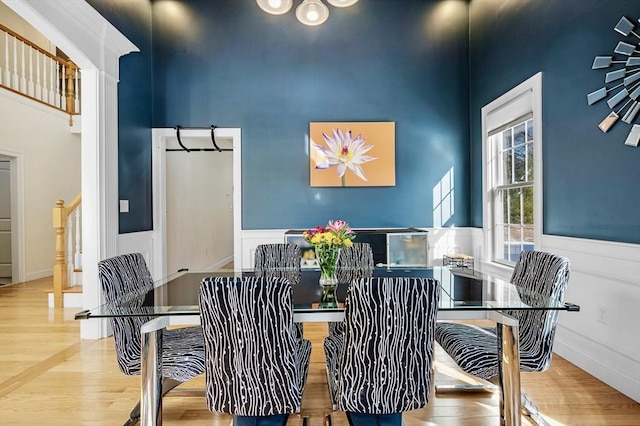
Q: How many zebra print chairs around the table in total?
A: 6